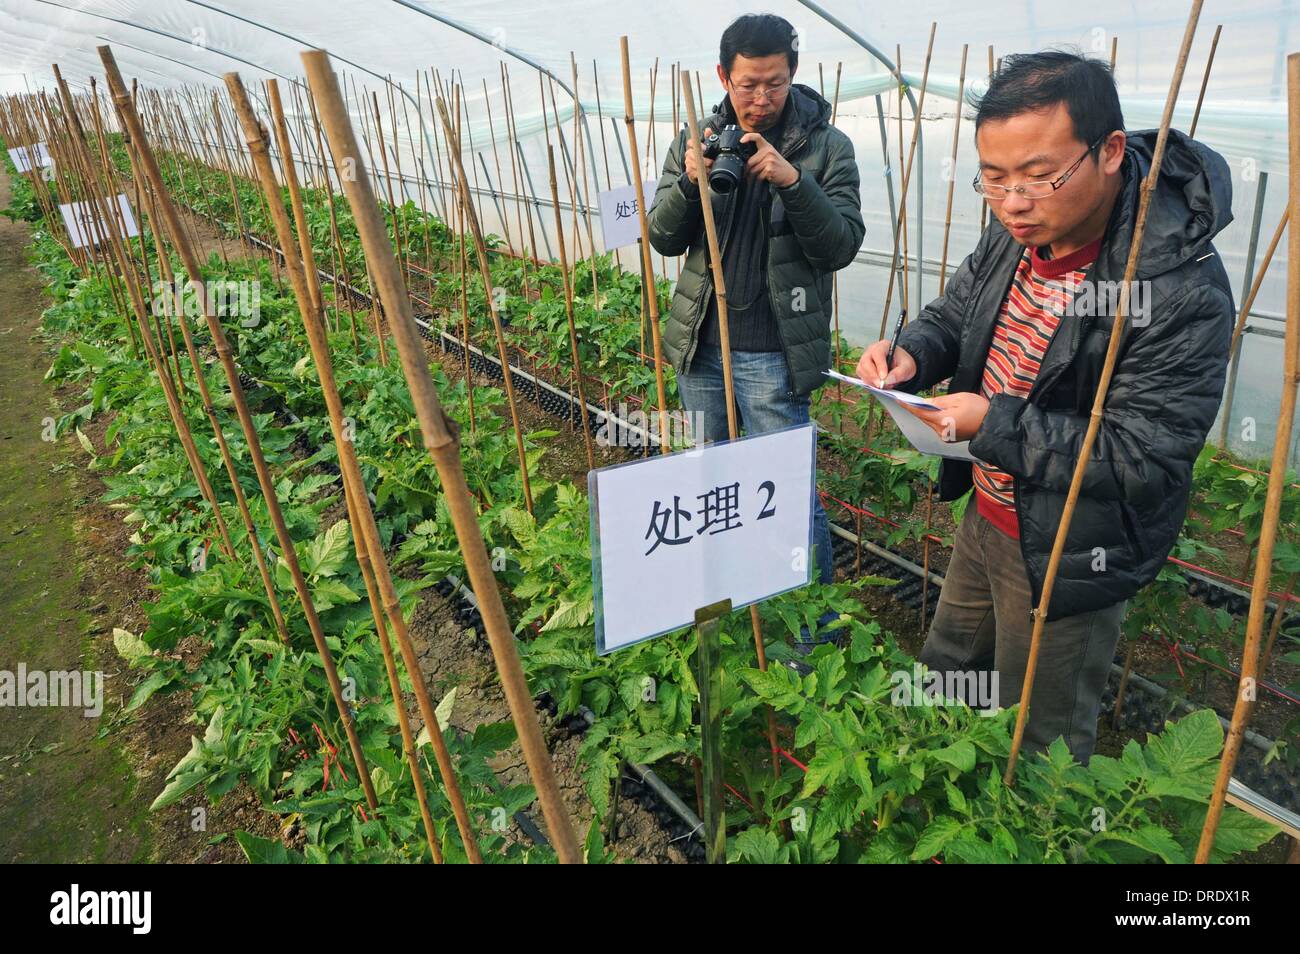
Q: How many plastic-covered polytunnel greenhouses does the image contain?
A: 1